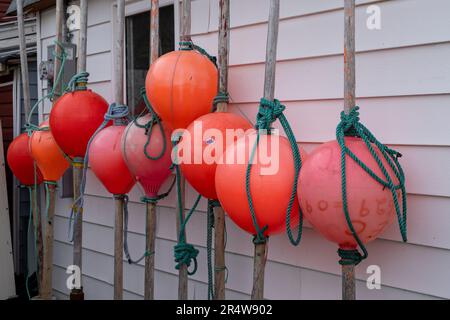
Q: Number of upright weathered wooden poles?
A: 9